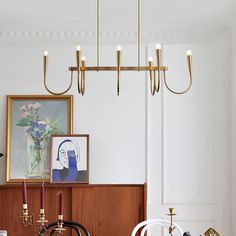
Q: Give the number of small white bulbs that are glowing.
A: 7